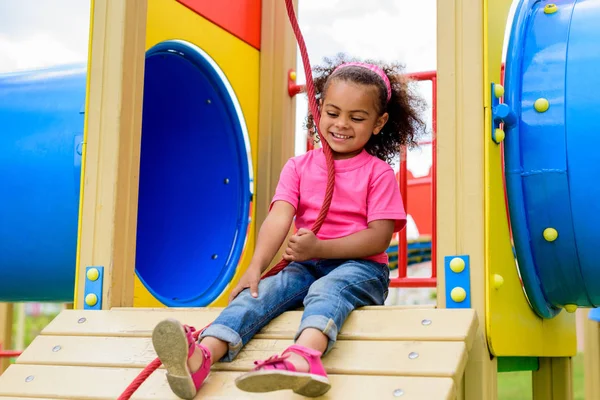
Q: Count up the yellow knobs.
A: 12